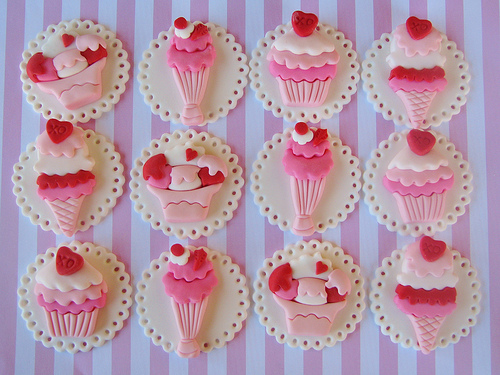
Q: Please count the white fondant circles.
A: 12